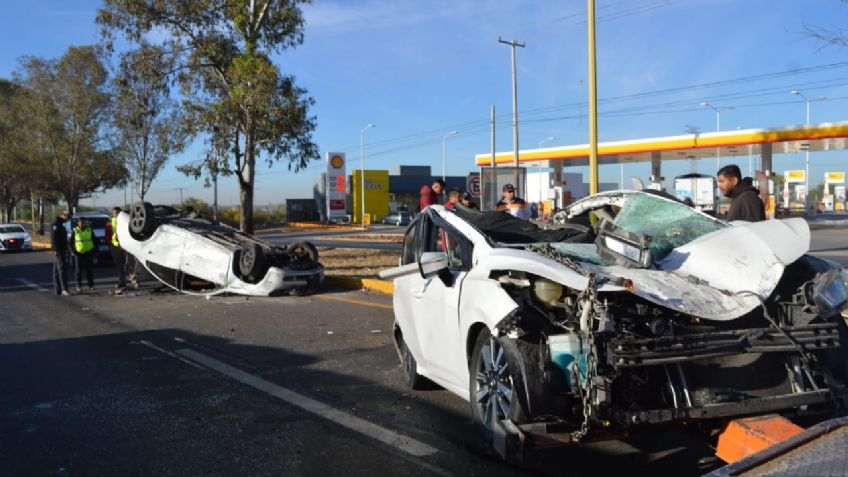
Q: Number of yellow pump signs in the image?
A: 2